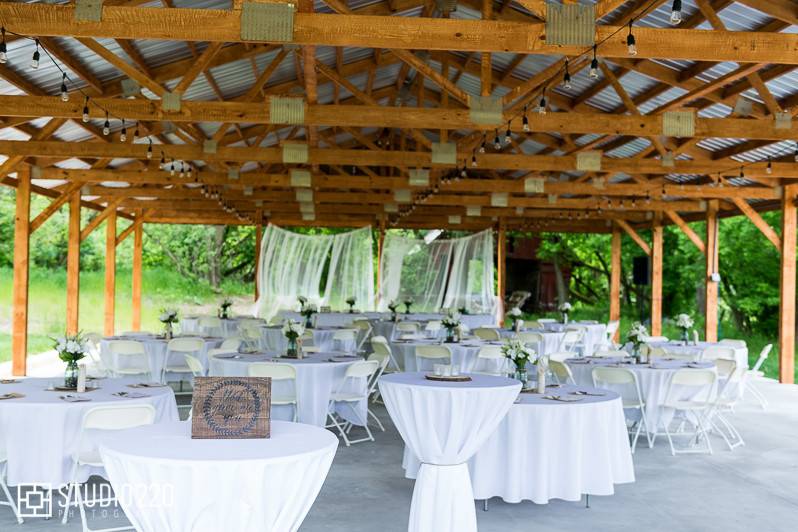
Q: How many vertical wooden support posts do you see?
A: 11